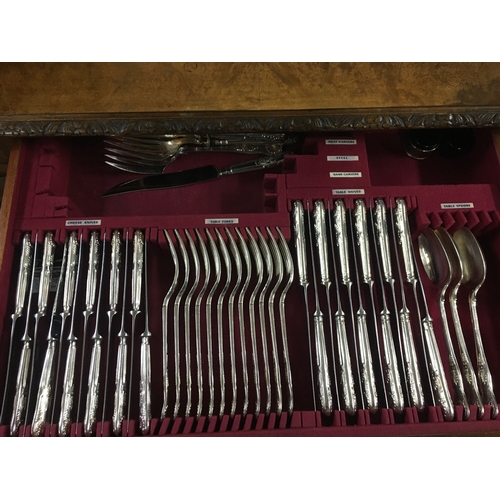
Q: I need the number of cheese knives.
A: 12